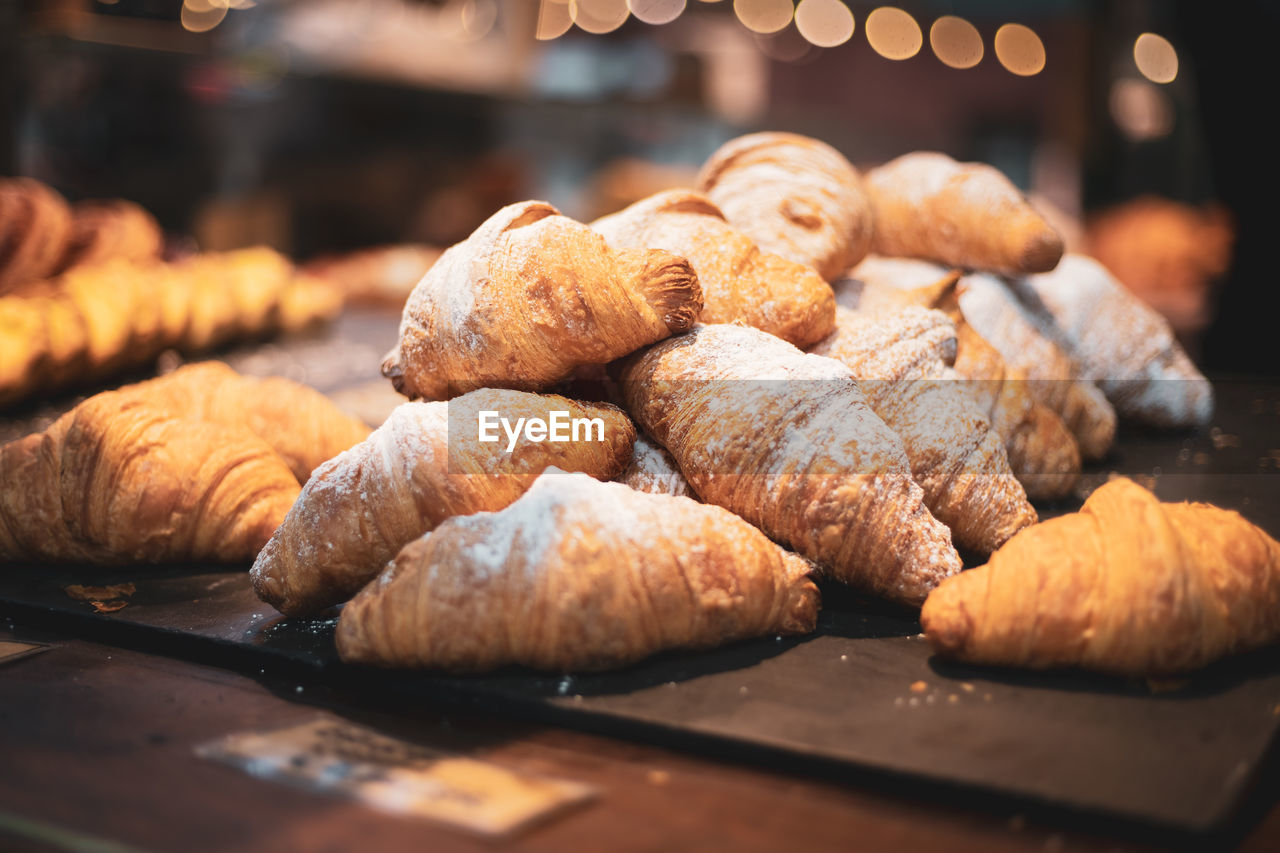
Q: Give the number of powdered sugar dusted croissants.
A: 12